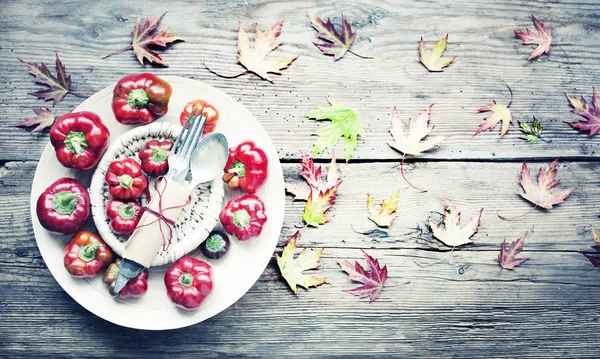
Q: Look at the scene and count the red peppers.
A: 12